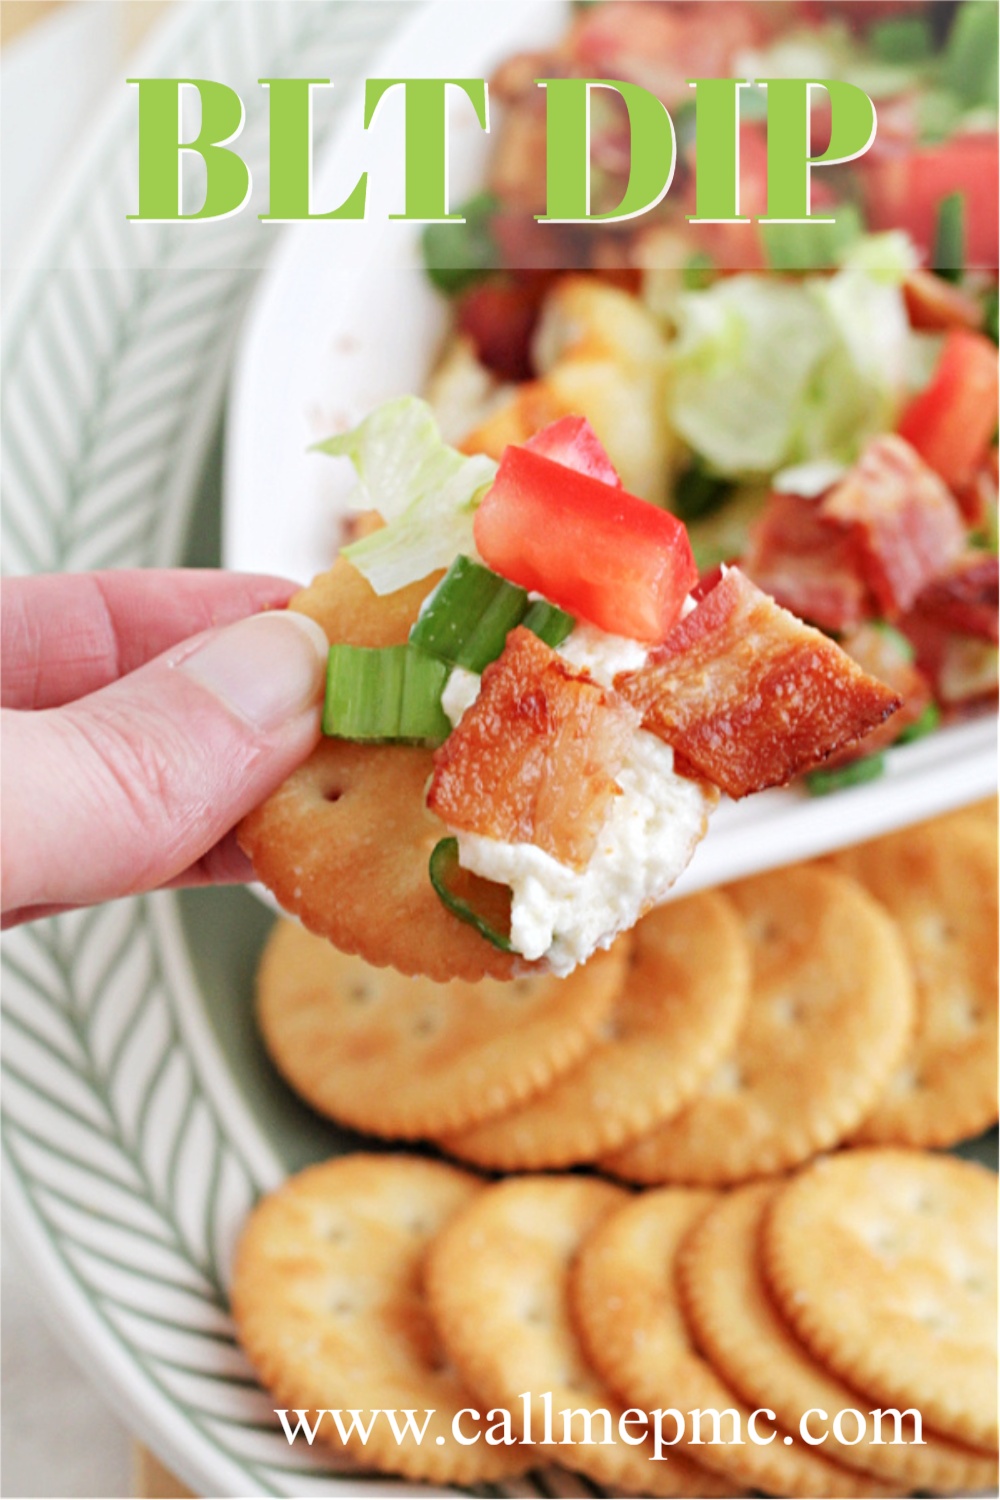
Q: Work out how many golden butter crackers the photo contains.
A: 10